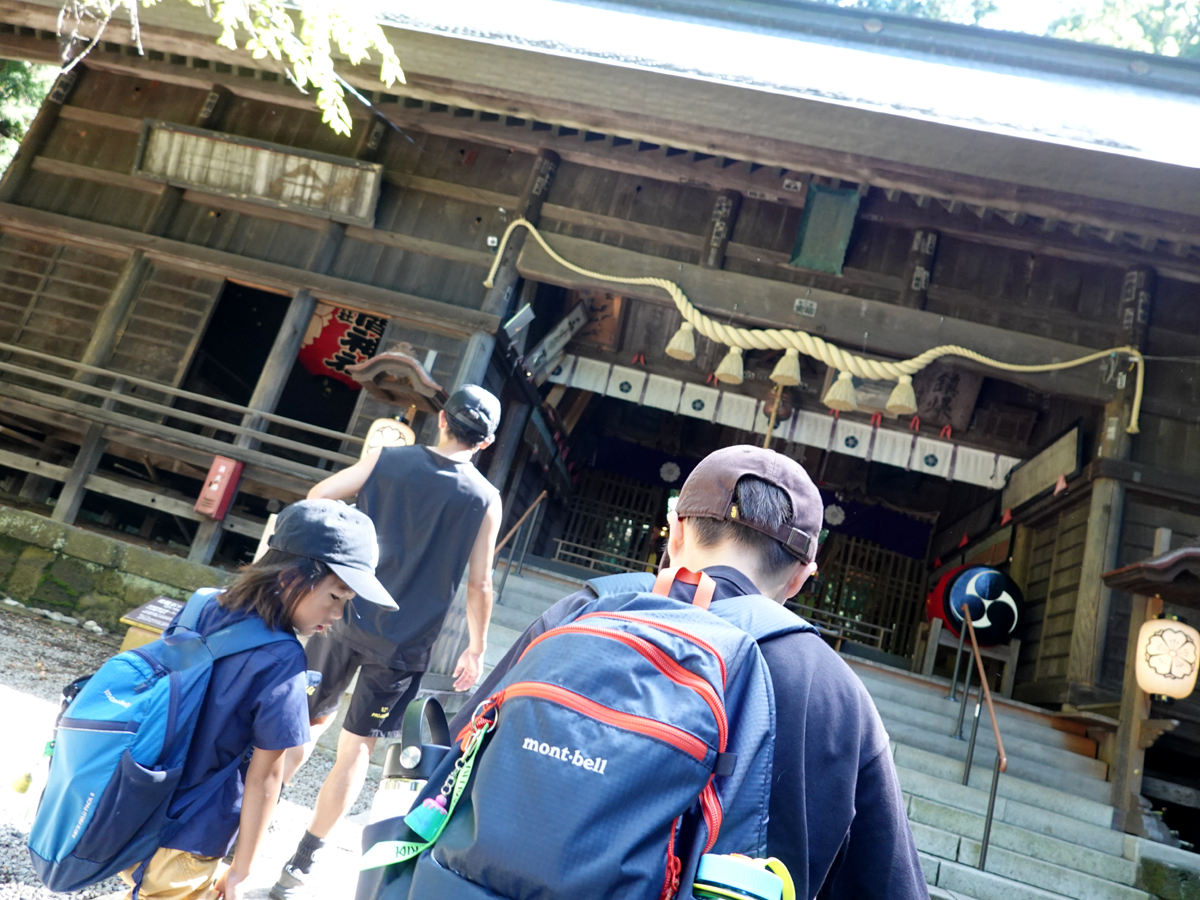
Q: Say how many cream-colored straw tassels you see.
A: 5